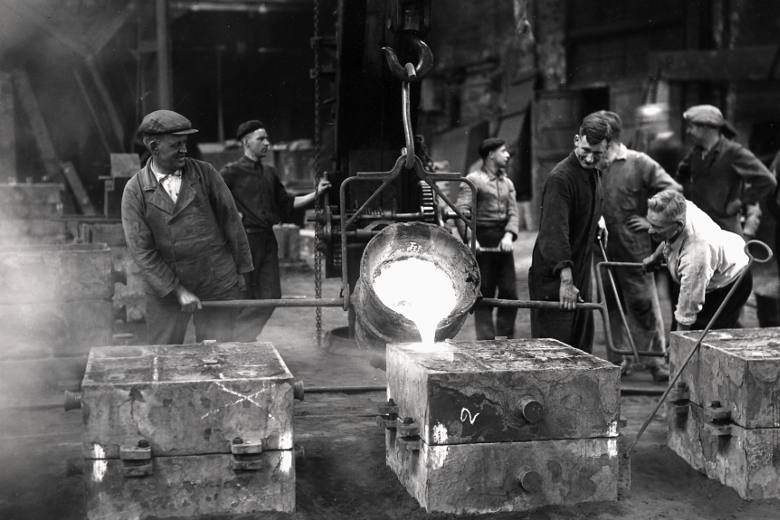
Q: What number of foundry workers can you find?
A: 7